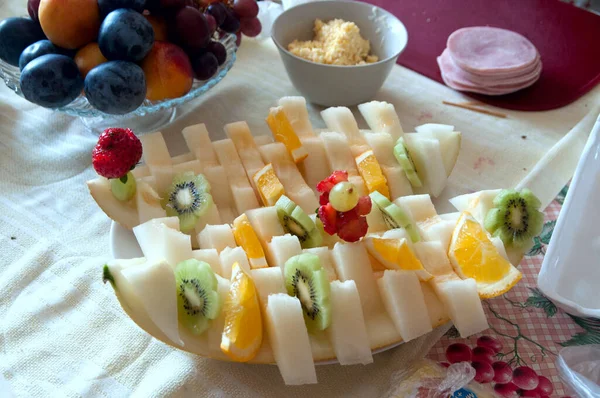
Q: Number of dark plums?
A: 6